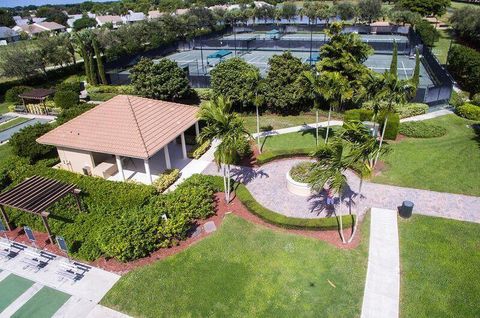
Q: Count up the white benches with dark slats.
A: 3